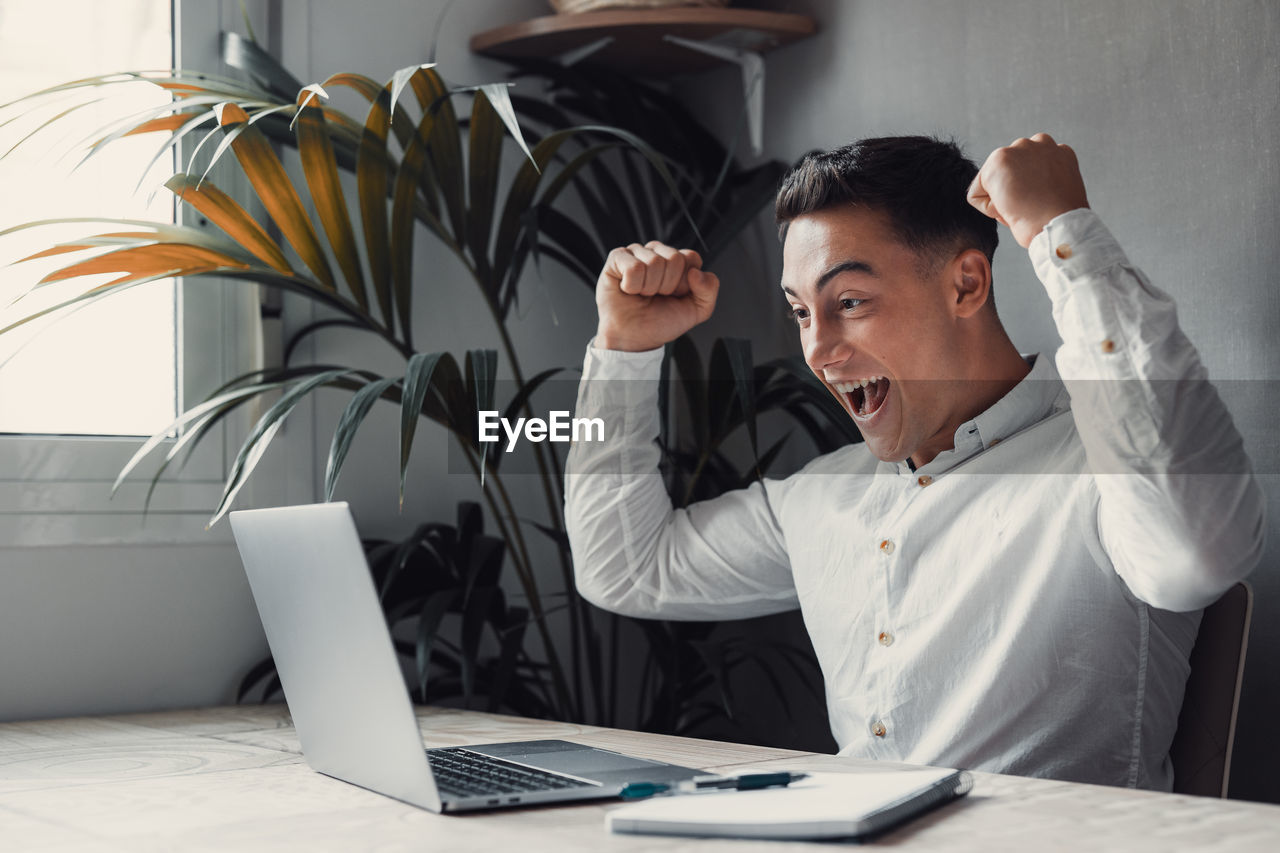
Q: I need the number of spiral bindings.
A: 1